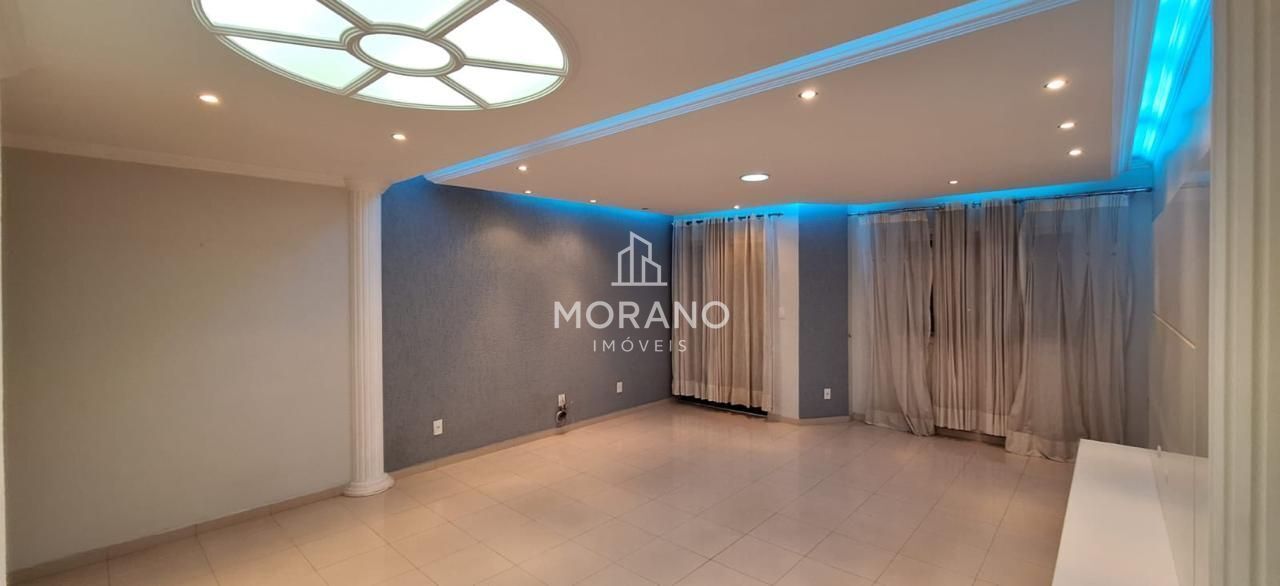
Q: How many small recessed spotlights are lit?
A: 11